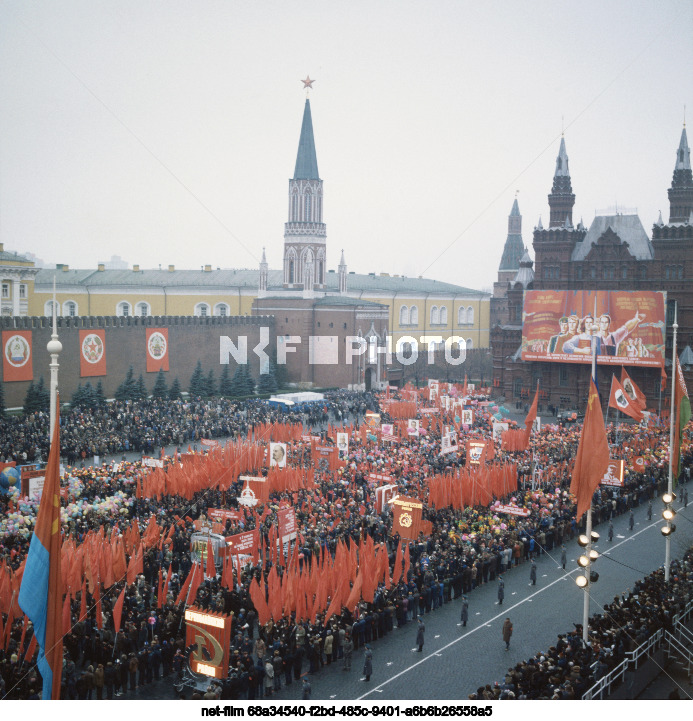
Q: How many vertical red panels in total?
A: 3